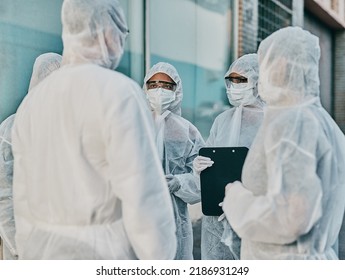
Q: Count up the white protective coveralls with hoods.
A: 5